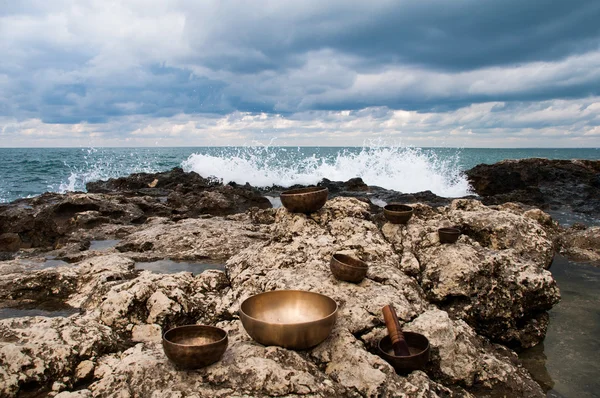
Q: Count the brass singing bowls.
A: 7